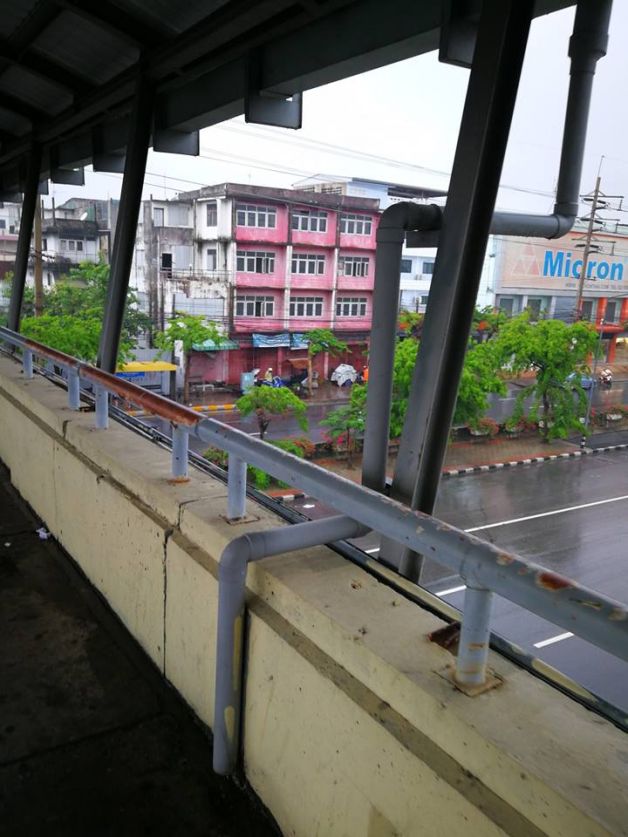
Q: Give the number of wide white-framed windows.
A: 9